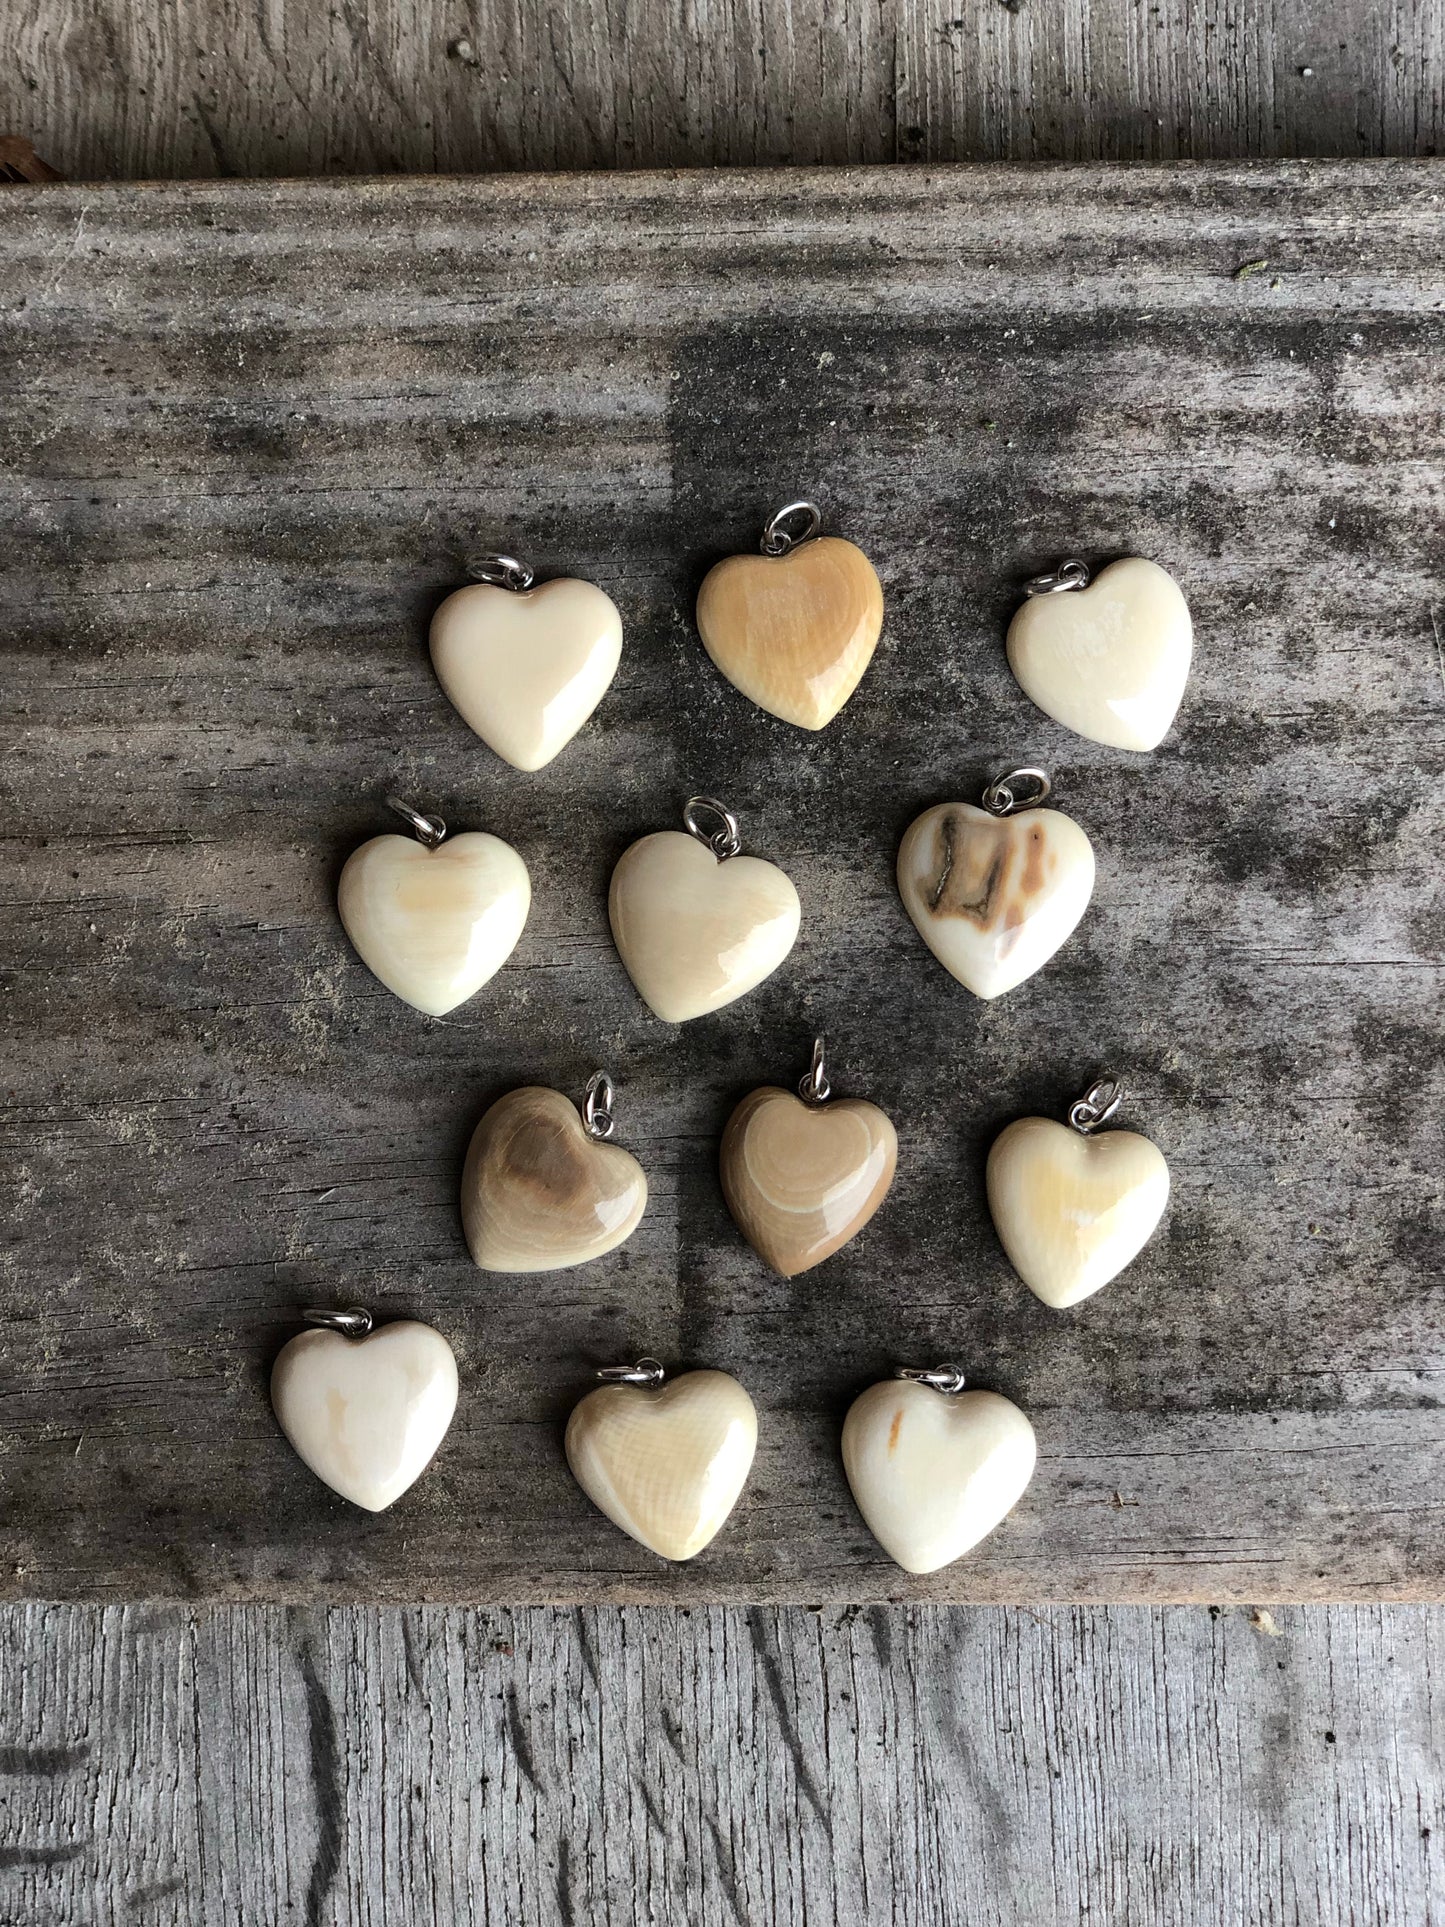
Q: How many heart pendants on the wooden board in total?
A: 12